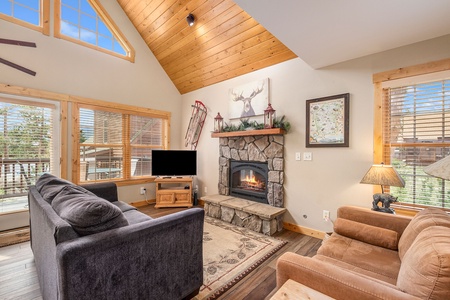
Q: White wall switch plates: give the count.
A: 2